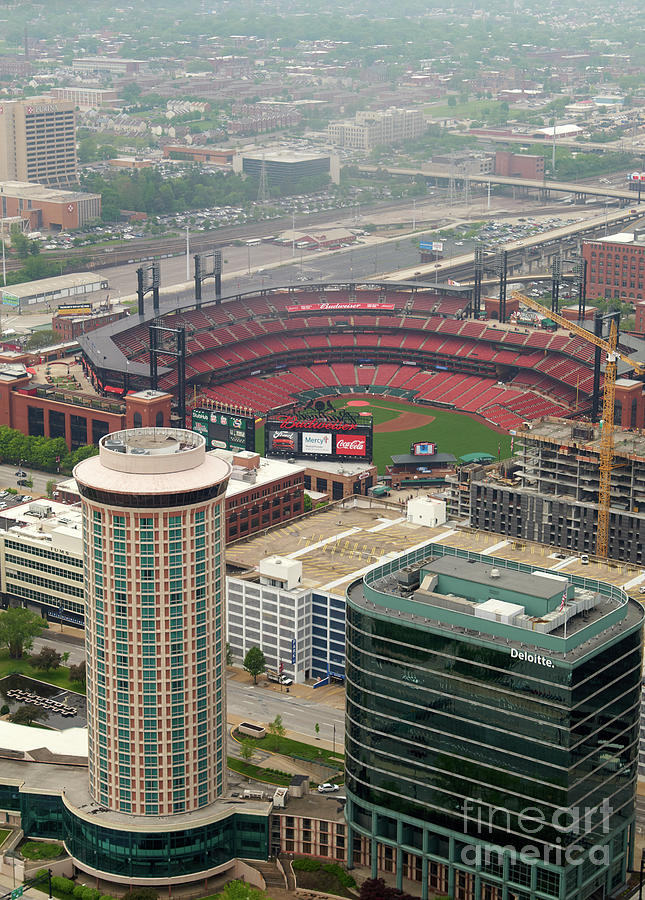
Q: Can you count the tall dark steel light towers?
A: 6